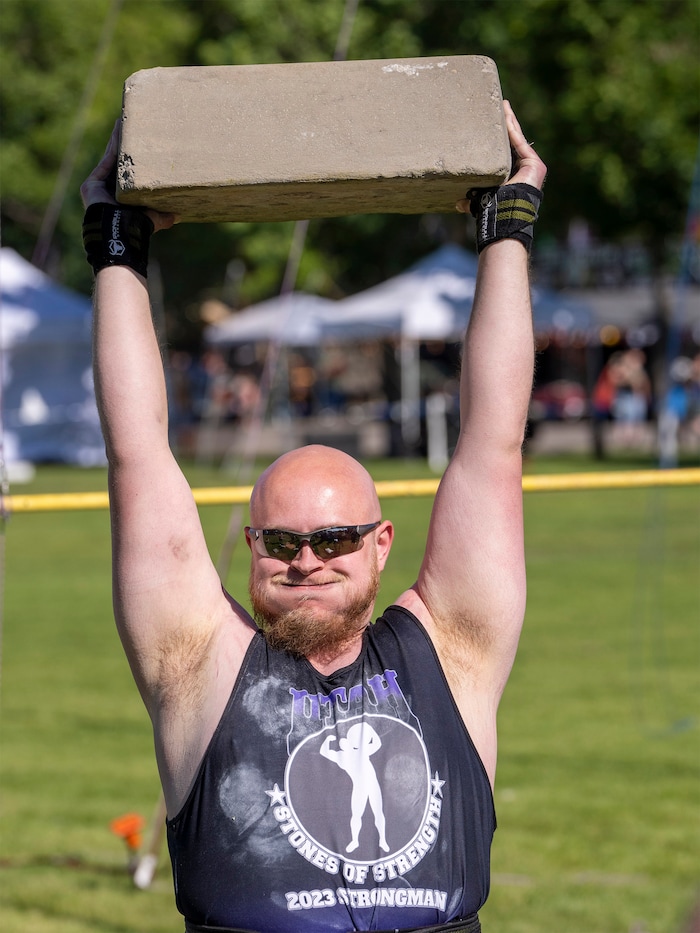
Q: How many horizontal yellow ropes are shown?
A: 1